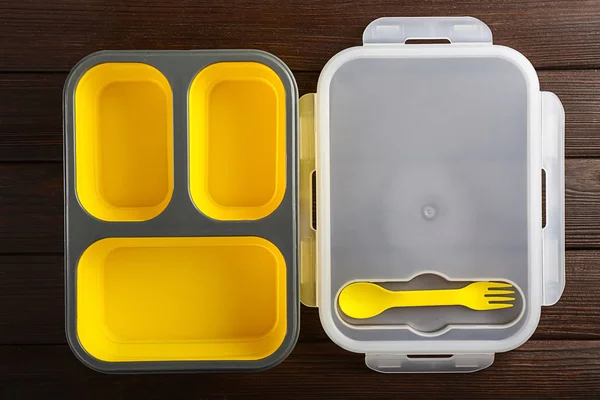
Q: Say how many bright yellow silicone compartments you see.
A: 3